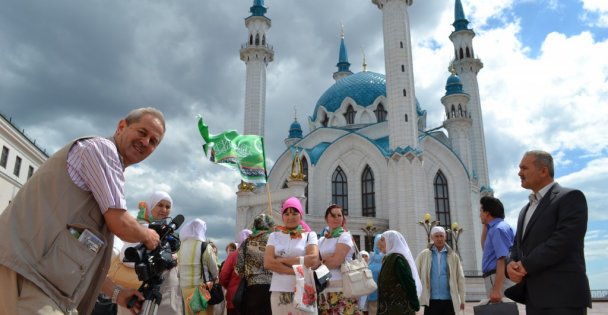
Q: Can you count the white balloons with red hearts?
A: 0